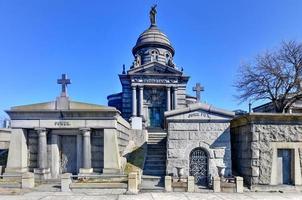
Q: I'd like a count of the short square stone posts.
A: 7